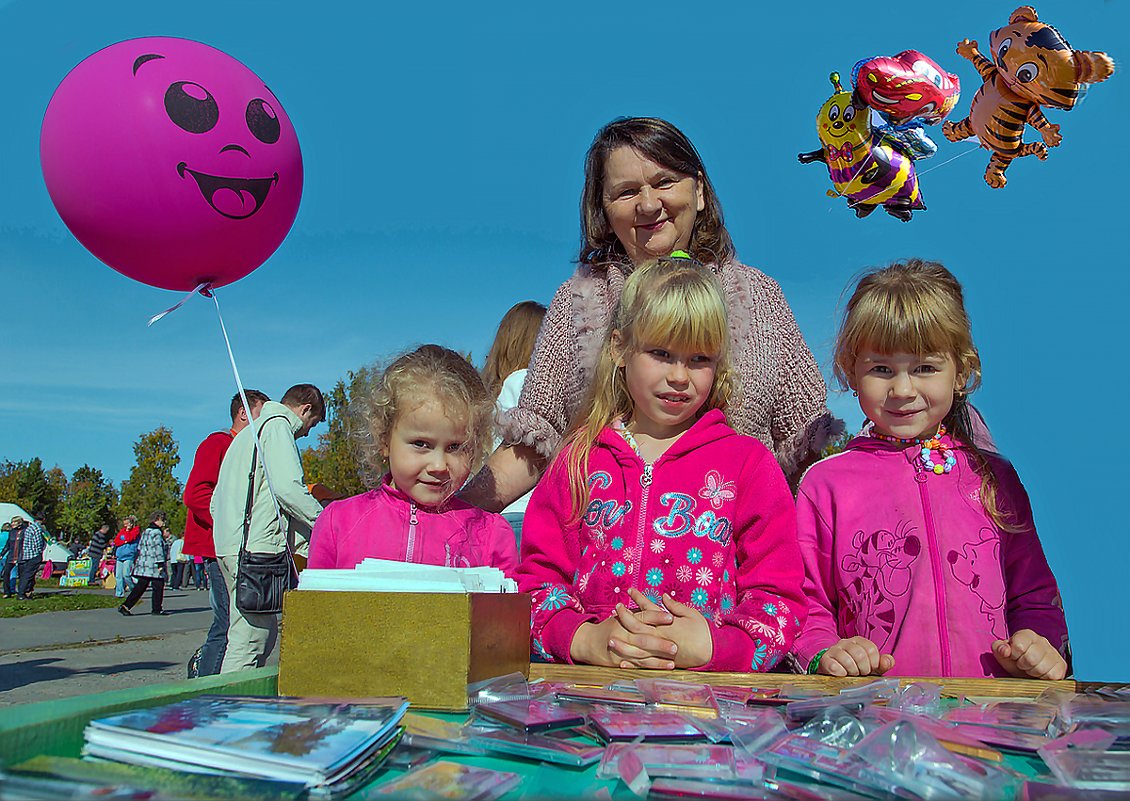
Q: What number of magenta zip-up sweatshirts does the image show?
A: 3